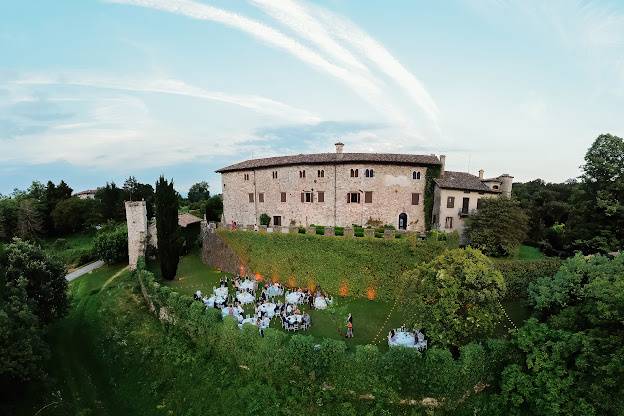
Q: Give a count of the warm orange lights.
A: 7